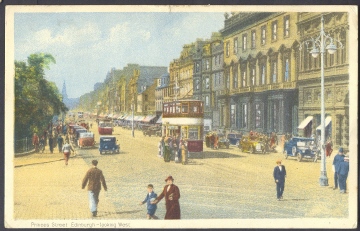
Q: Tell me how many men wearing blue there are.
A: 3